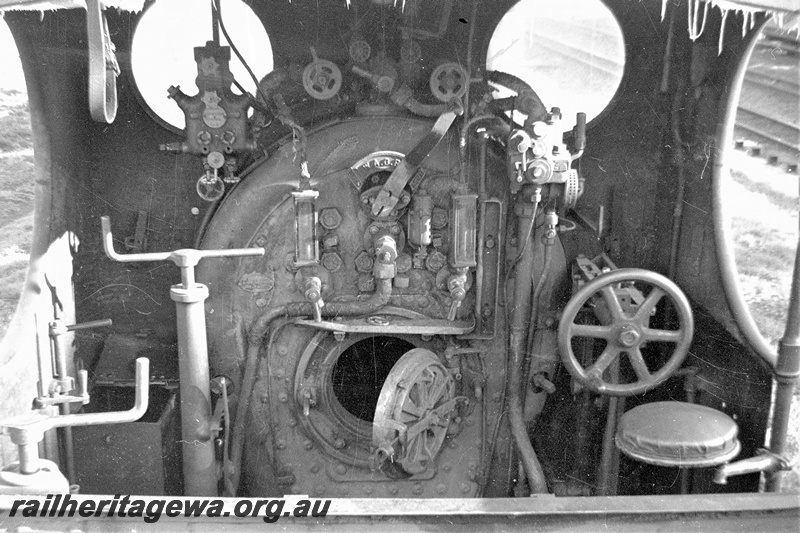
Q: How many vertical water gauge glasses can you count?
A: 2